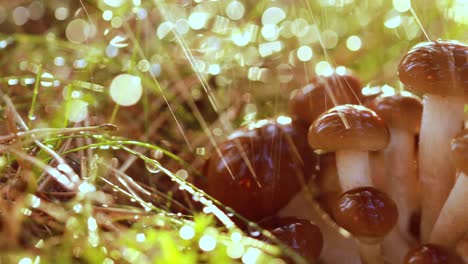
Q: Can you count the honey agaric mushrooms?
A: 9